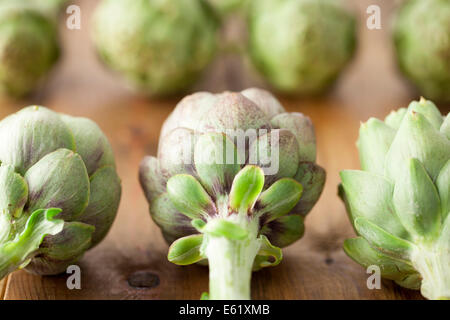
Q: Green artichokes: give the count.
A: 7